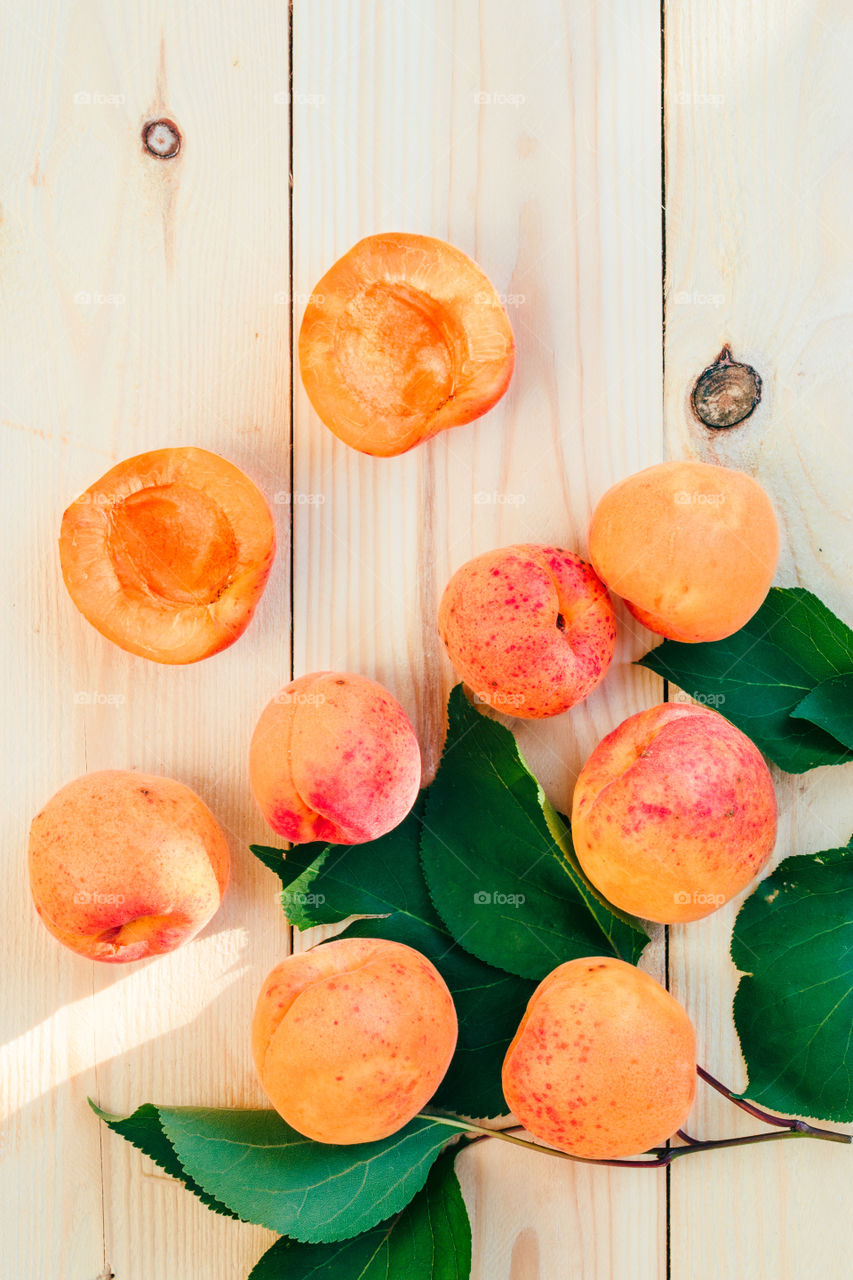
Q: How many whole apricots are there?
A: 7